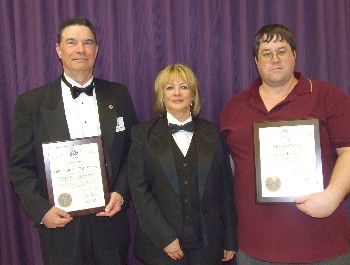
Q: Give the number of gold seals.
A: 2